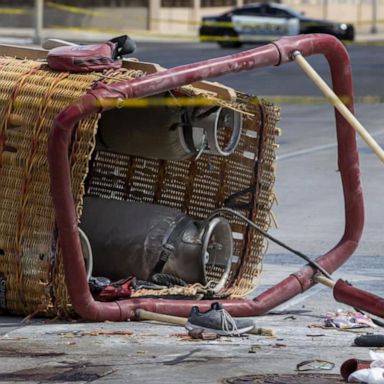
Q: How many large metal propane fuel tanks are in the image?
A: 2